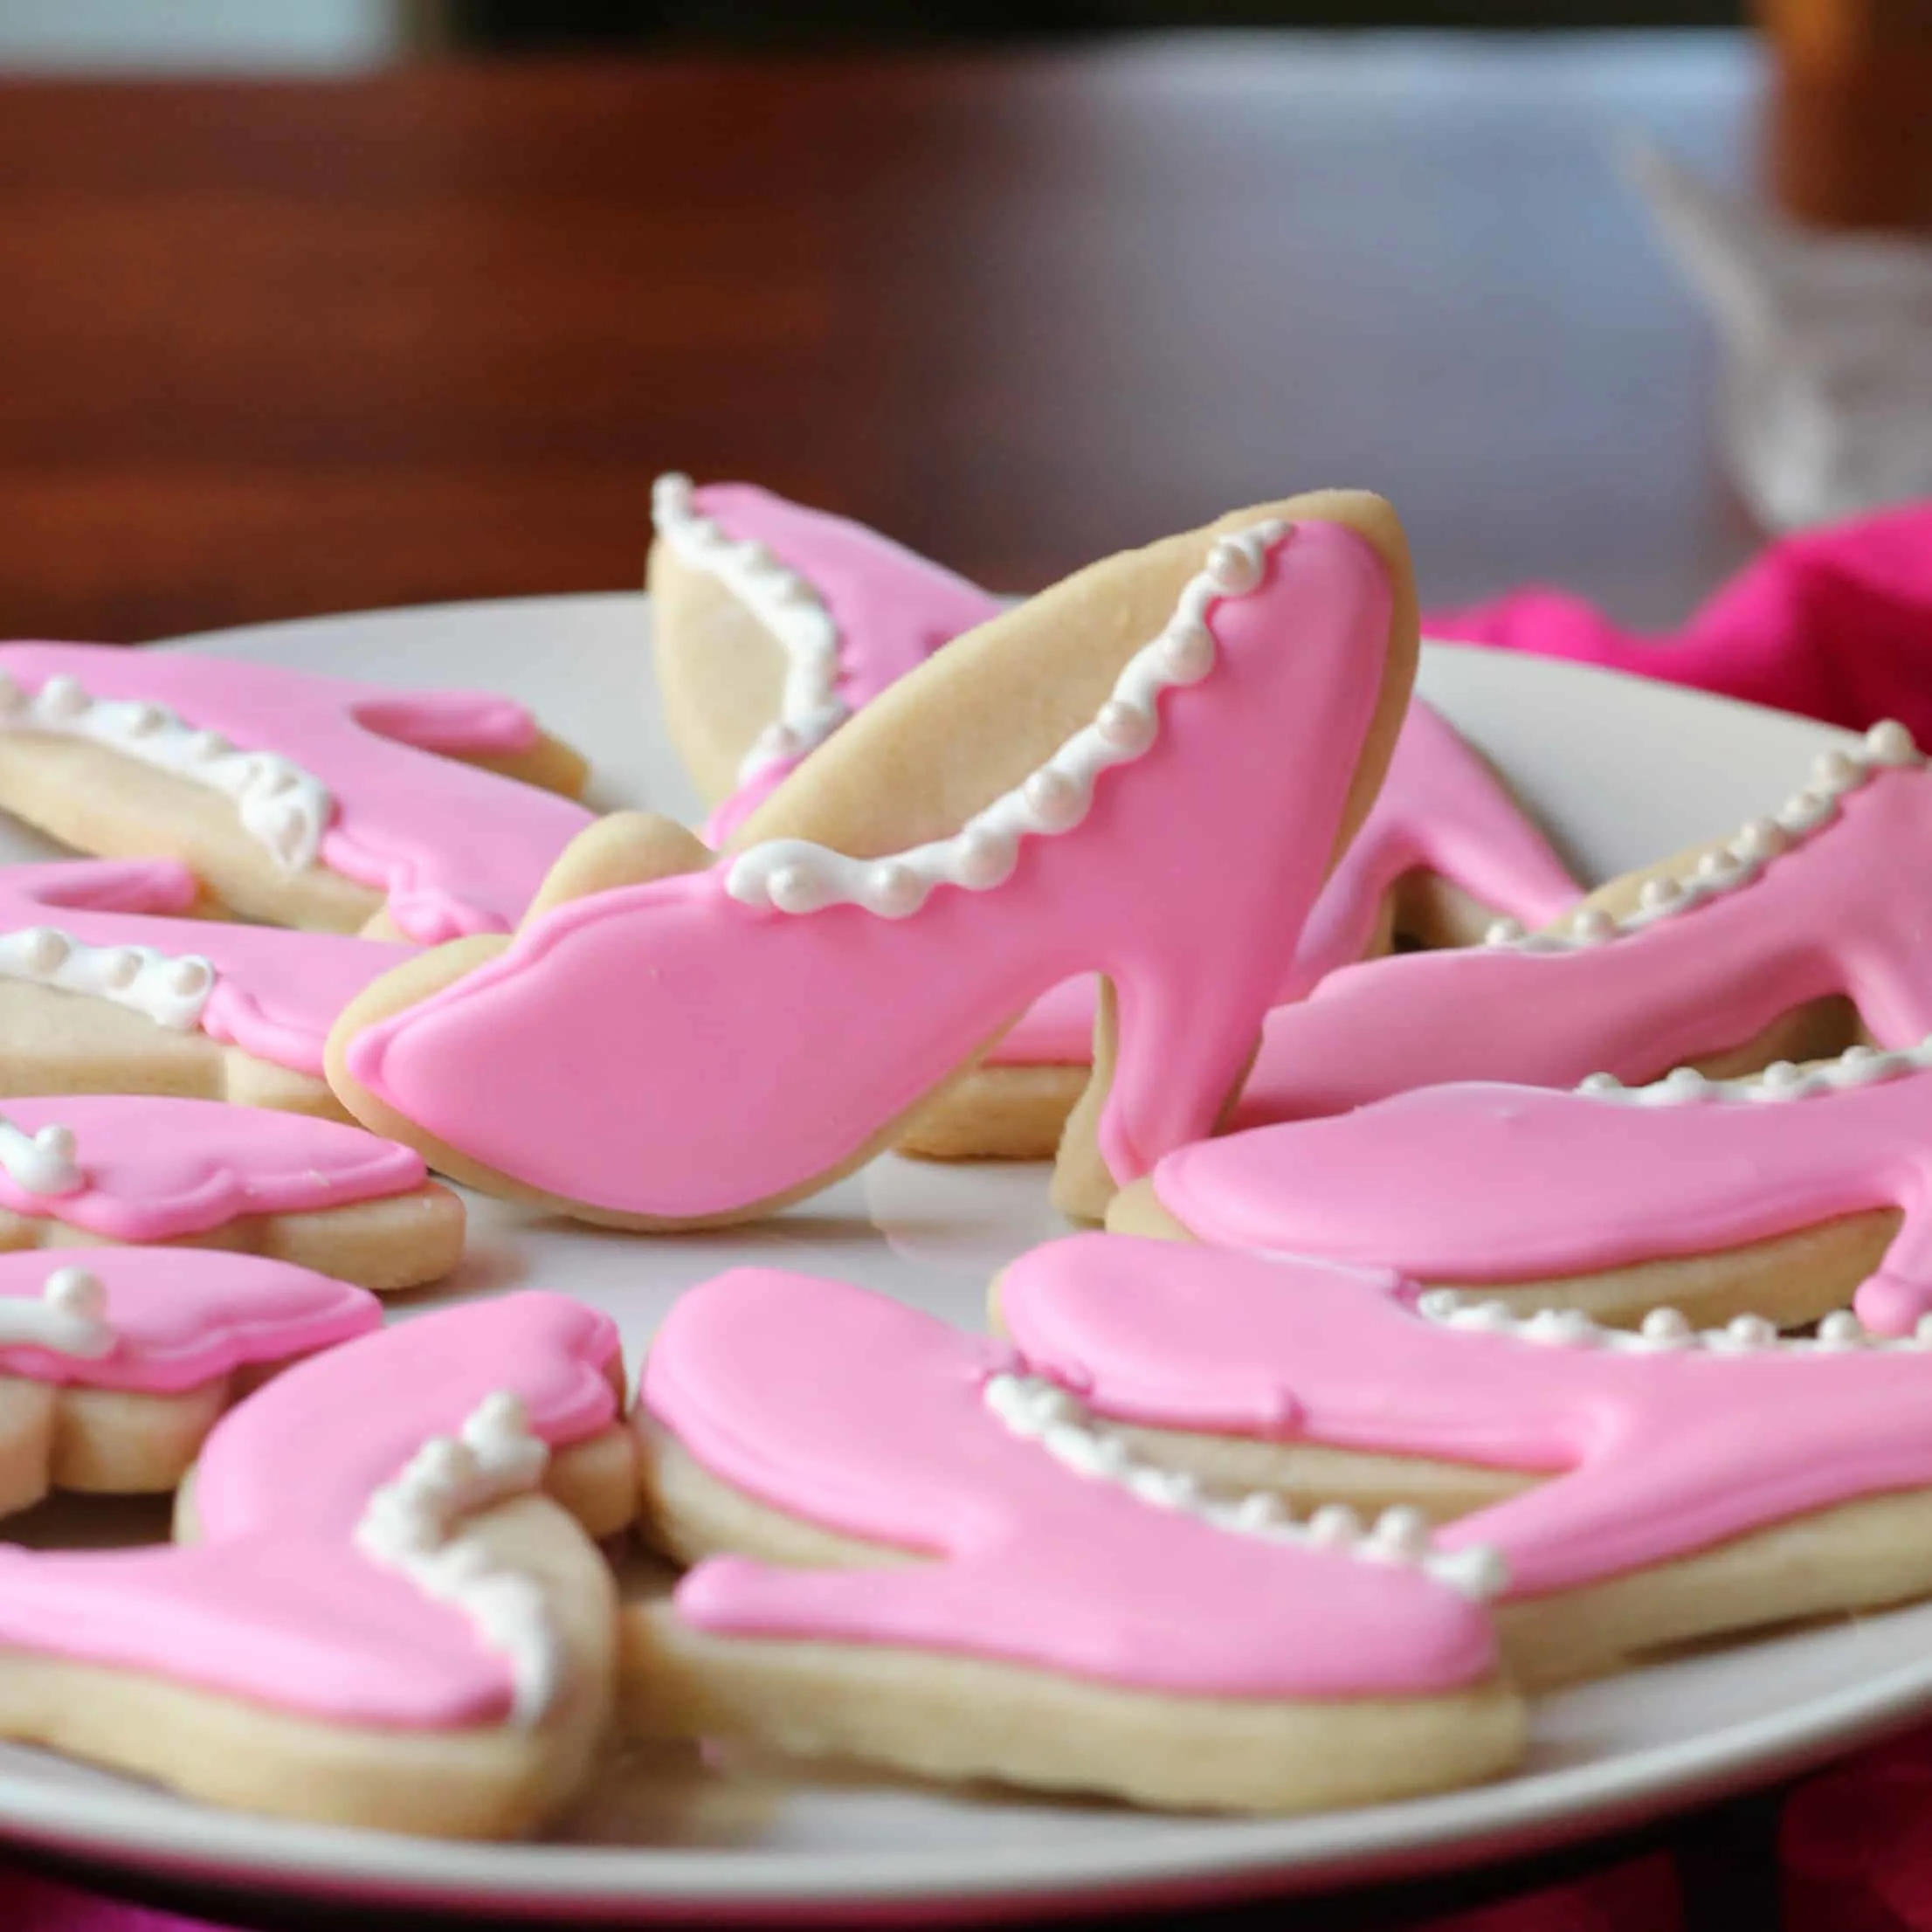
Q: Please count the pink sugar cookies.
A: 12